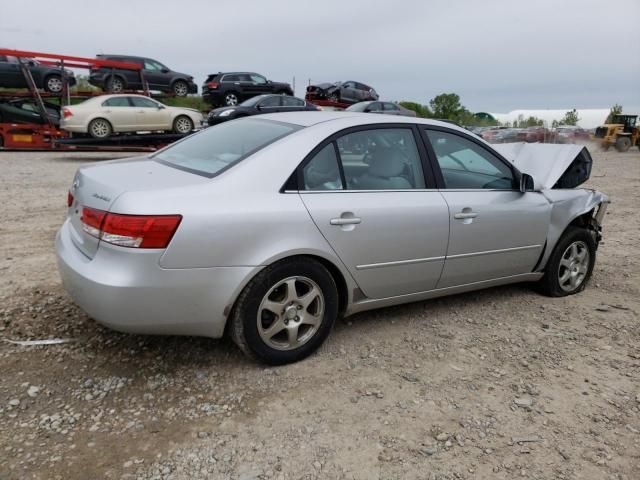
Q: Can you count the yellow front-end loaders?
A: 1